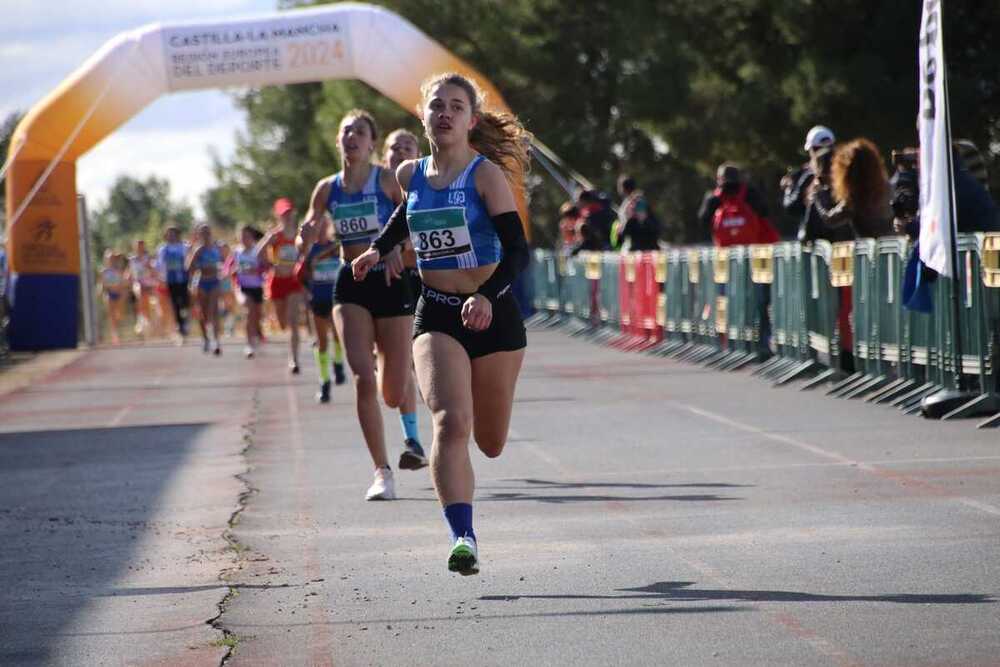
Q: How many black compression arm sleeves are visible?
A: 2